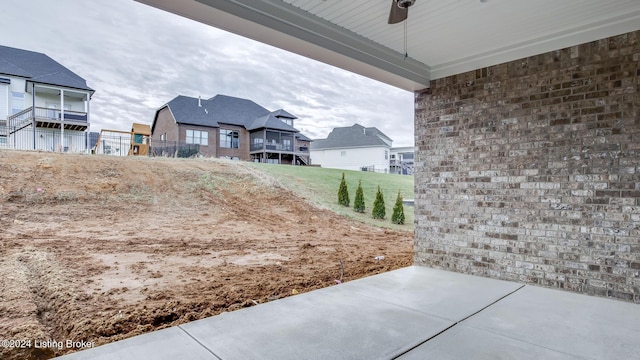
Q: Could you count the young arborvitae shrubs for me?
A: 4